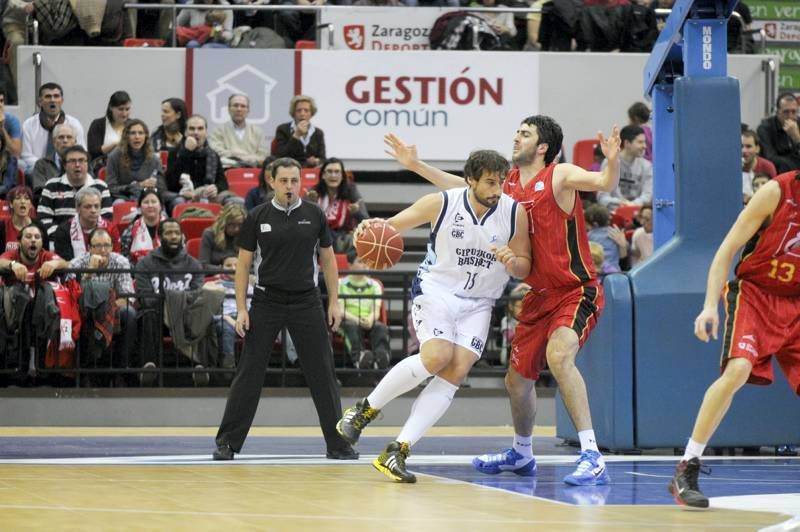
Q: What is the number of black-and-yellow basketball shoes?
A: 2